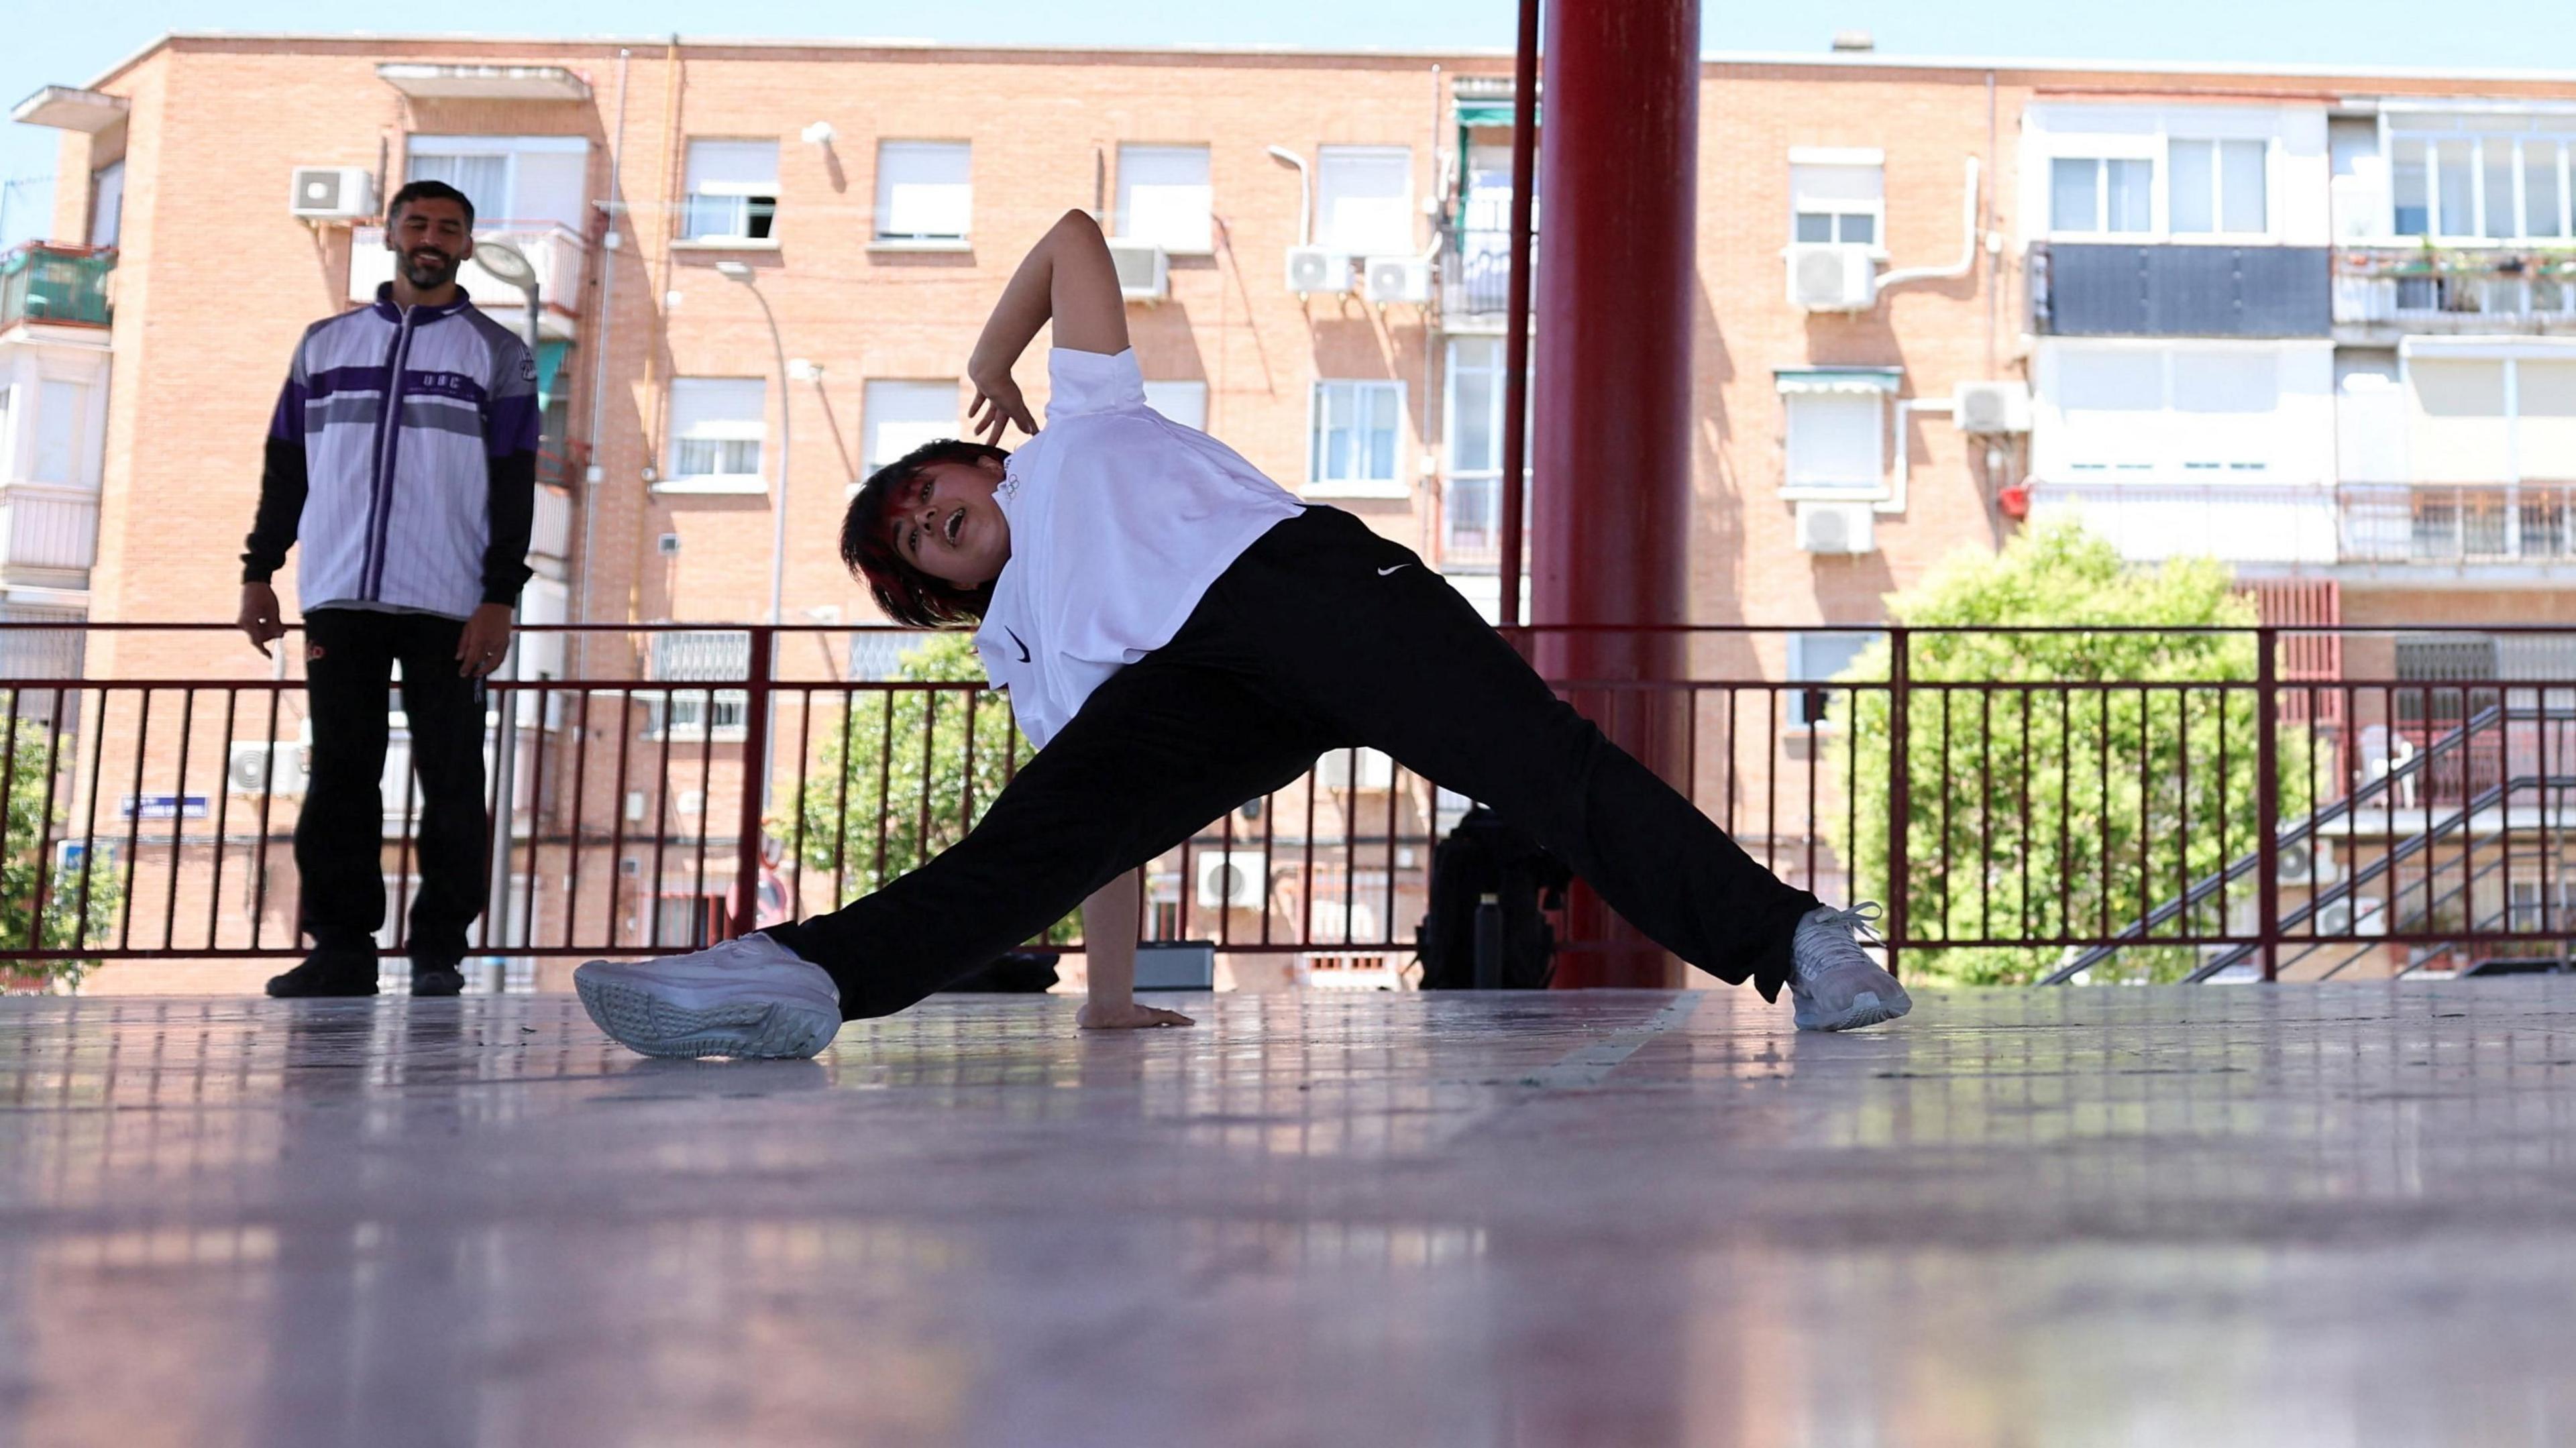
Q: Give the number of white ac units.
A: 12